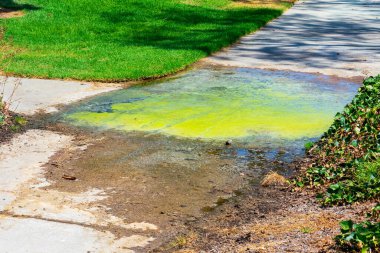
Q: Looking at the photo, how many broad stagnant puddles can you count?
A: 1